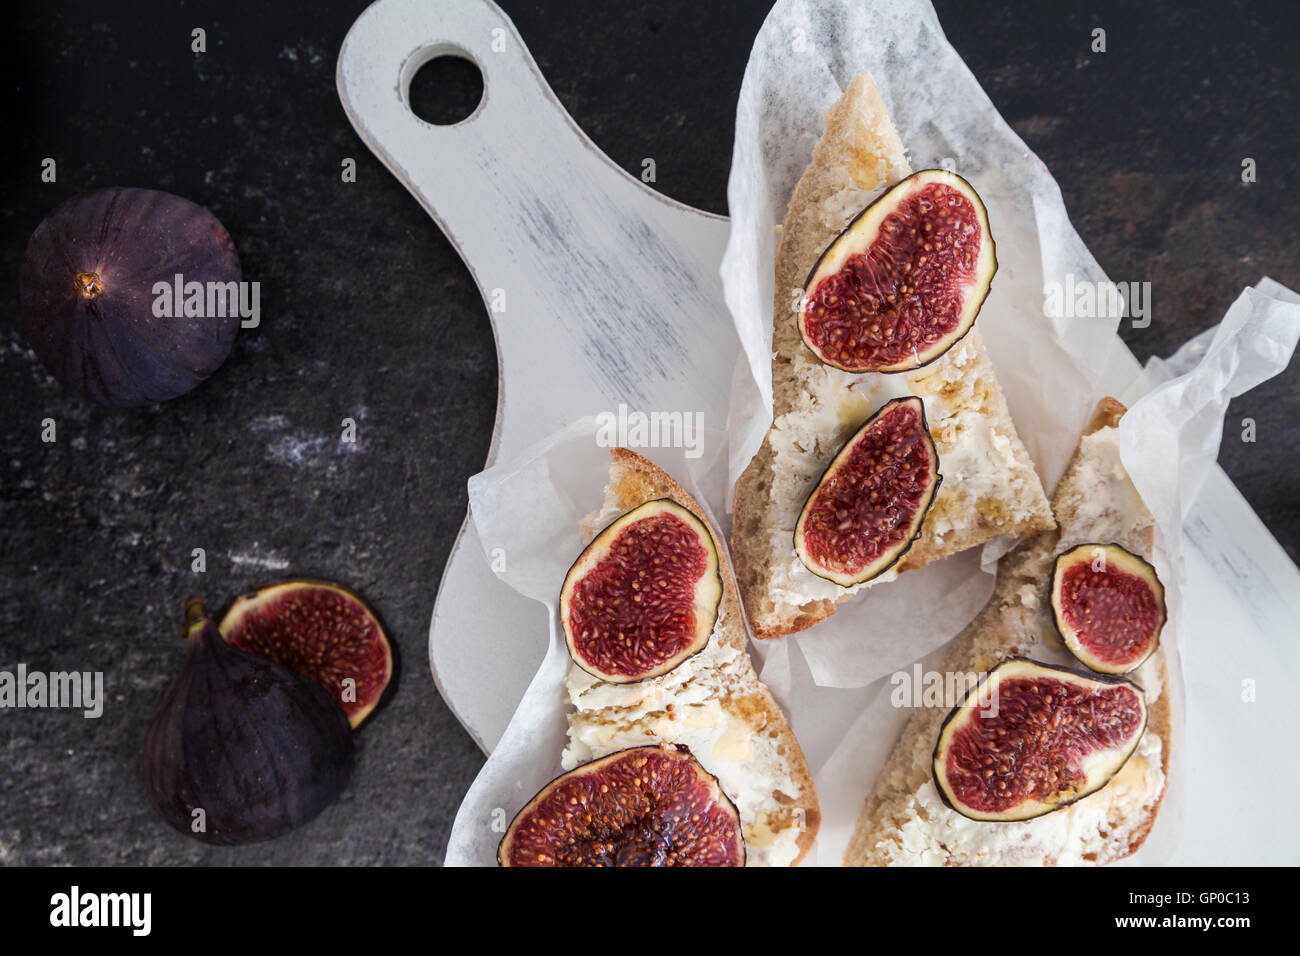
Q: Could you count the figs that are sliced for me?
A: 7